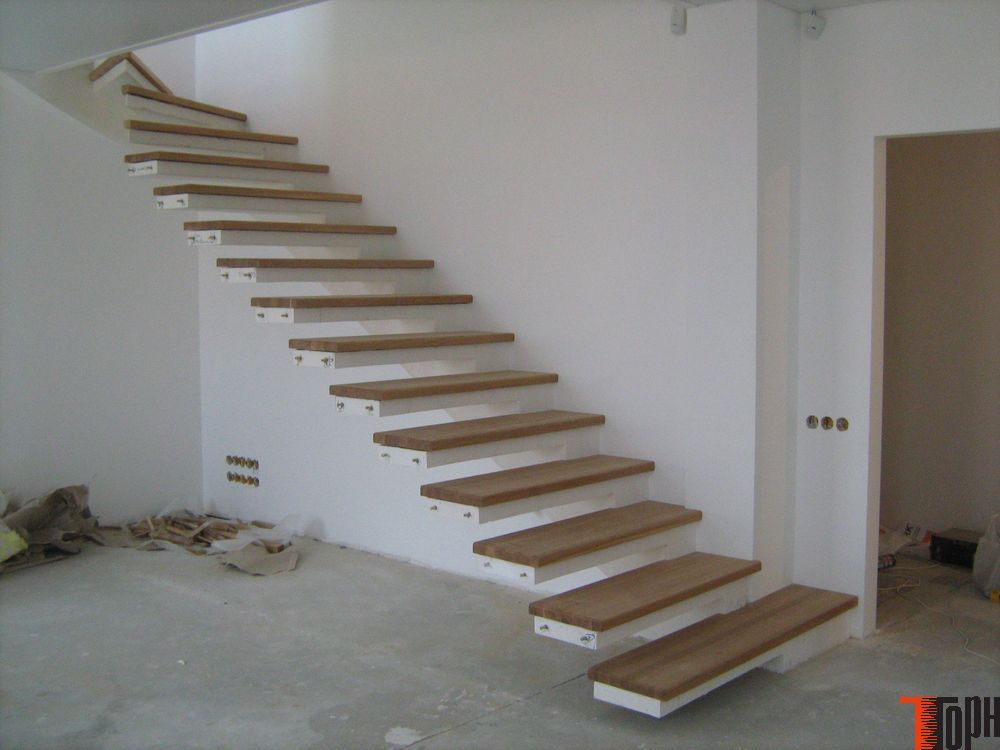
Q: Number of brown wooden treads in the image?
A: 15